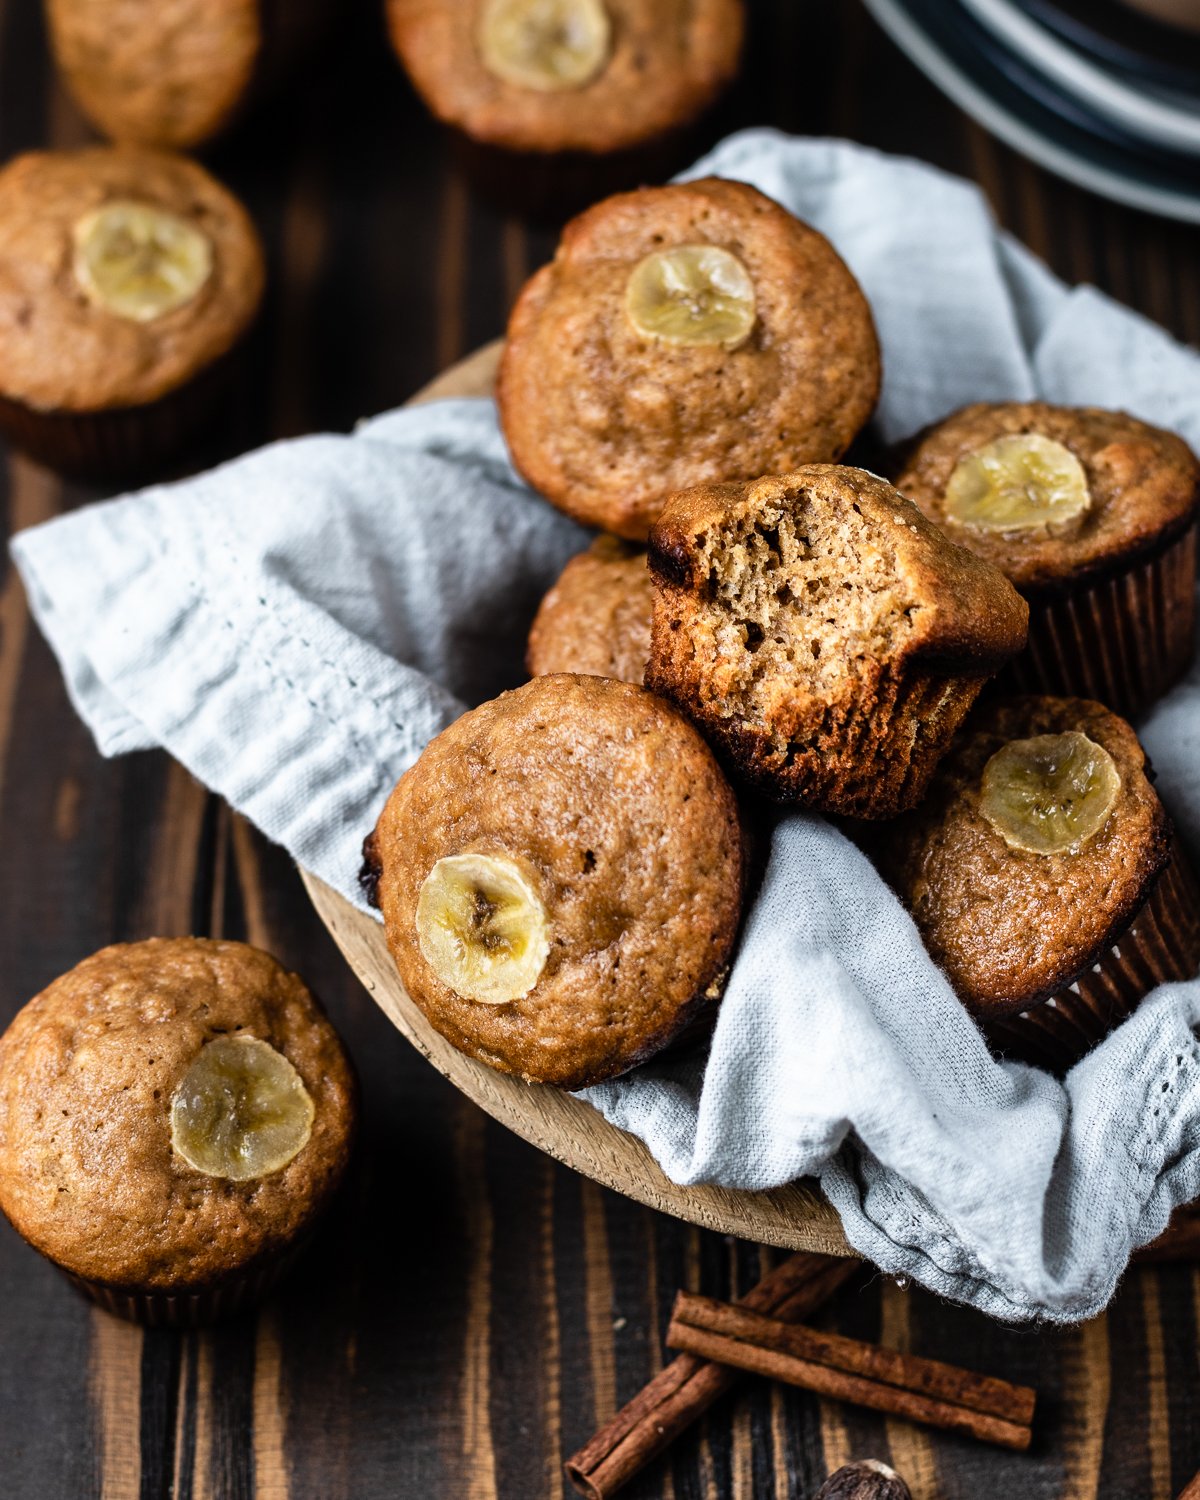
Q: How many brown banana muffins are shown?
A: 10